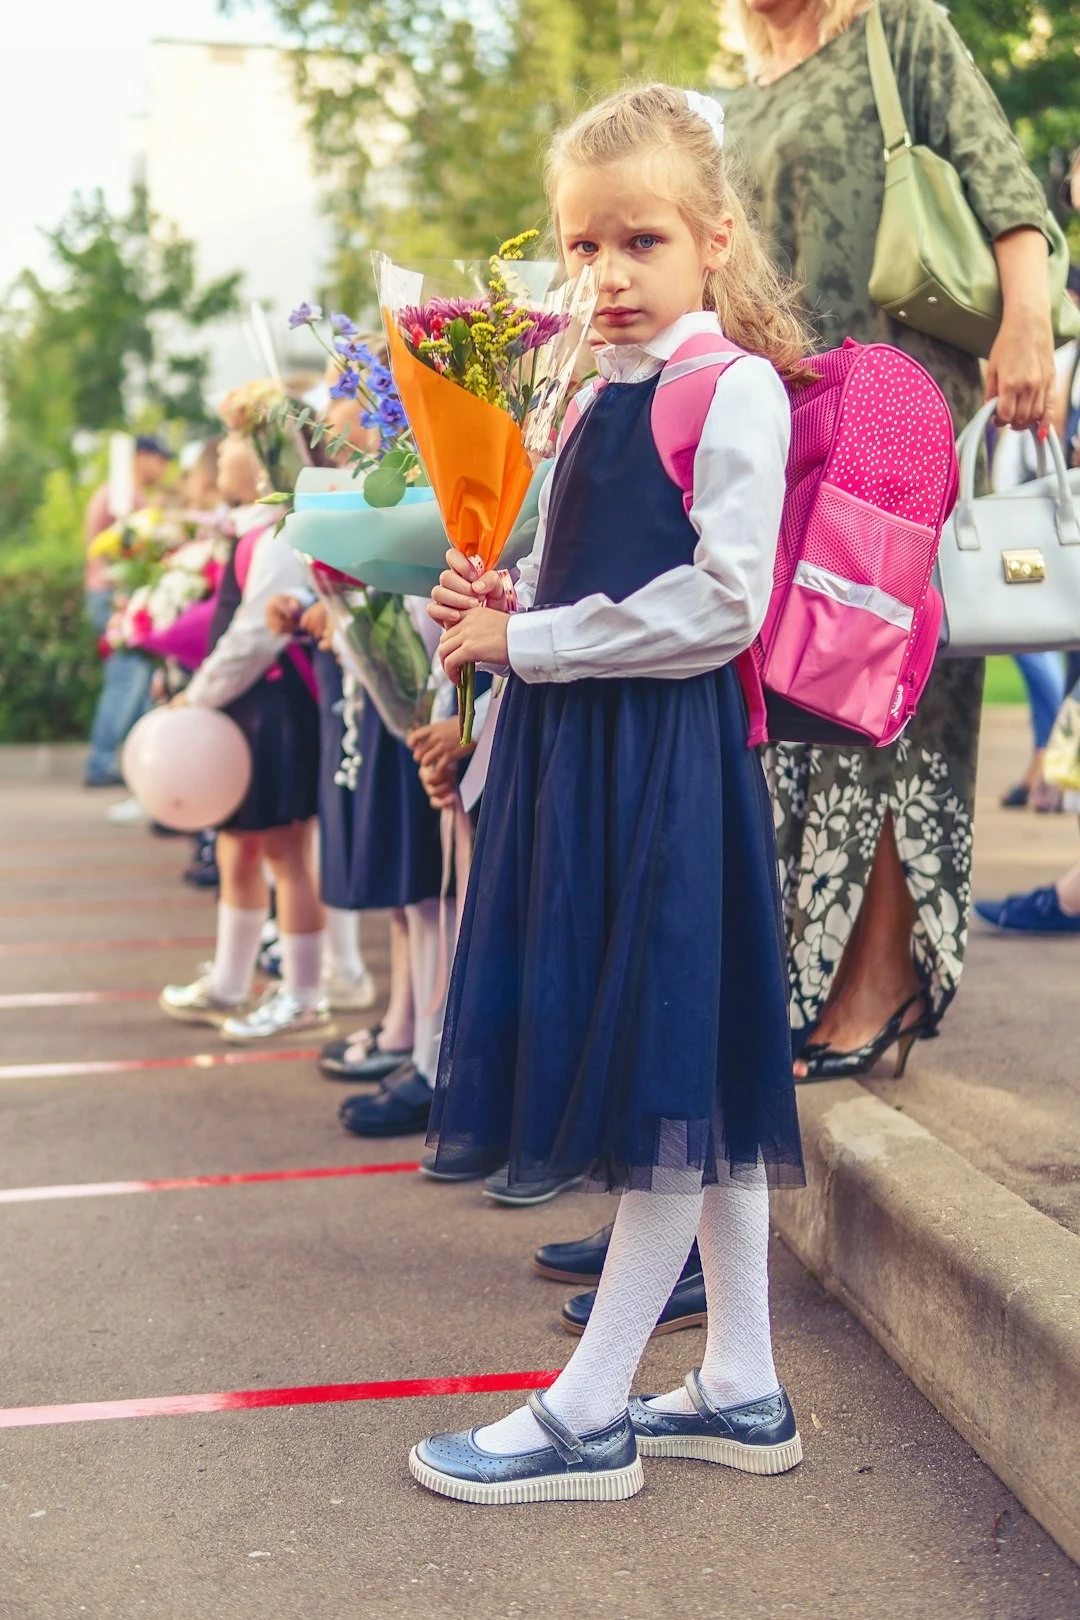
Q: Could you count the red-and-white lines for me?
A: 4